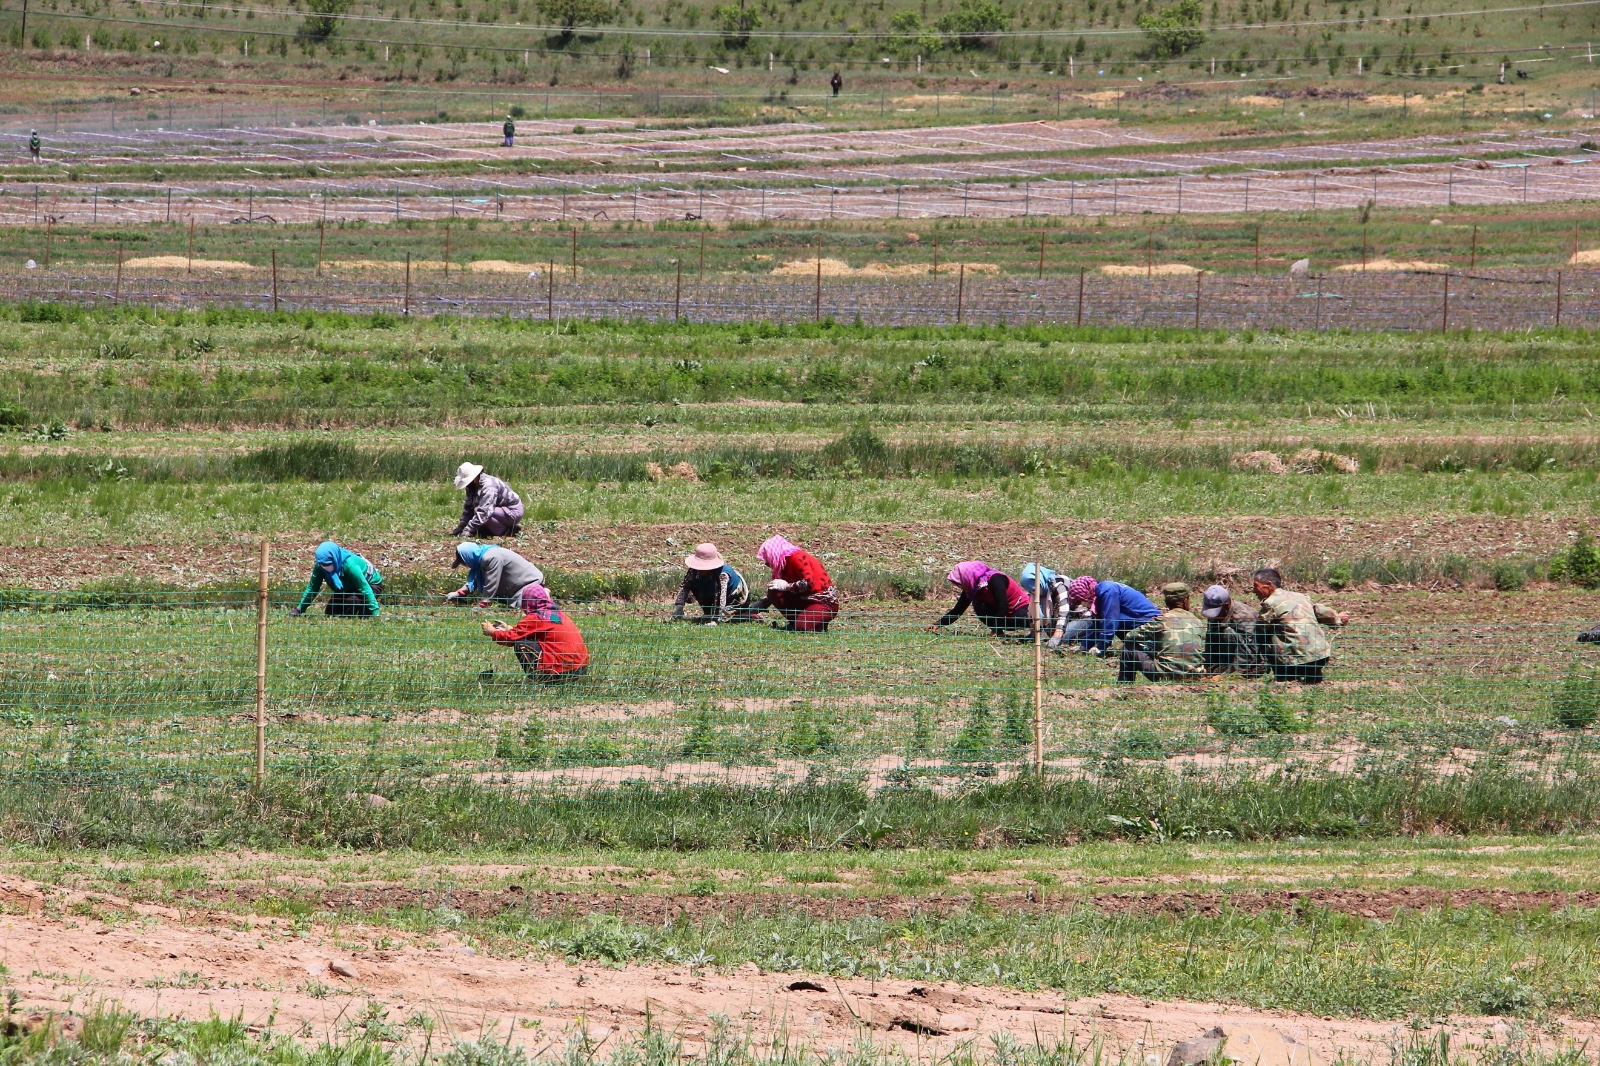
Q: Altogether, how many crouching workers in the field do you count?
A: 12